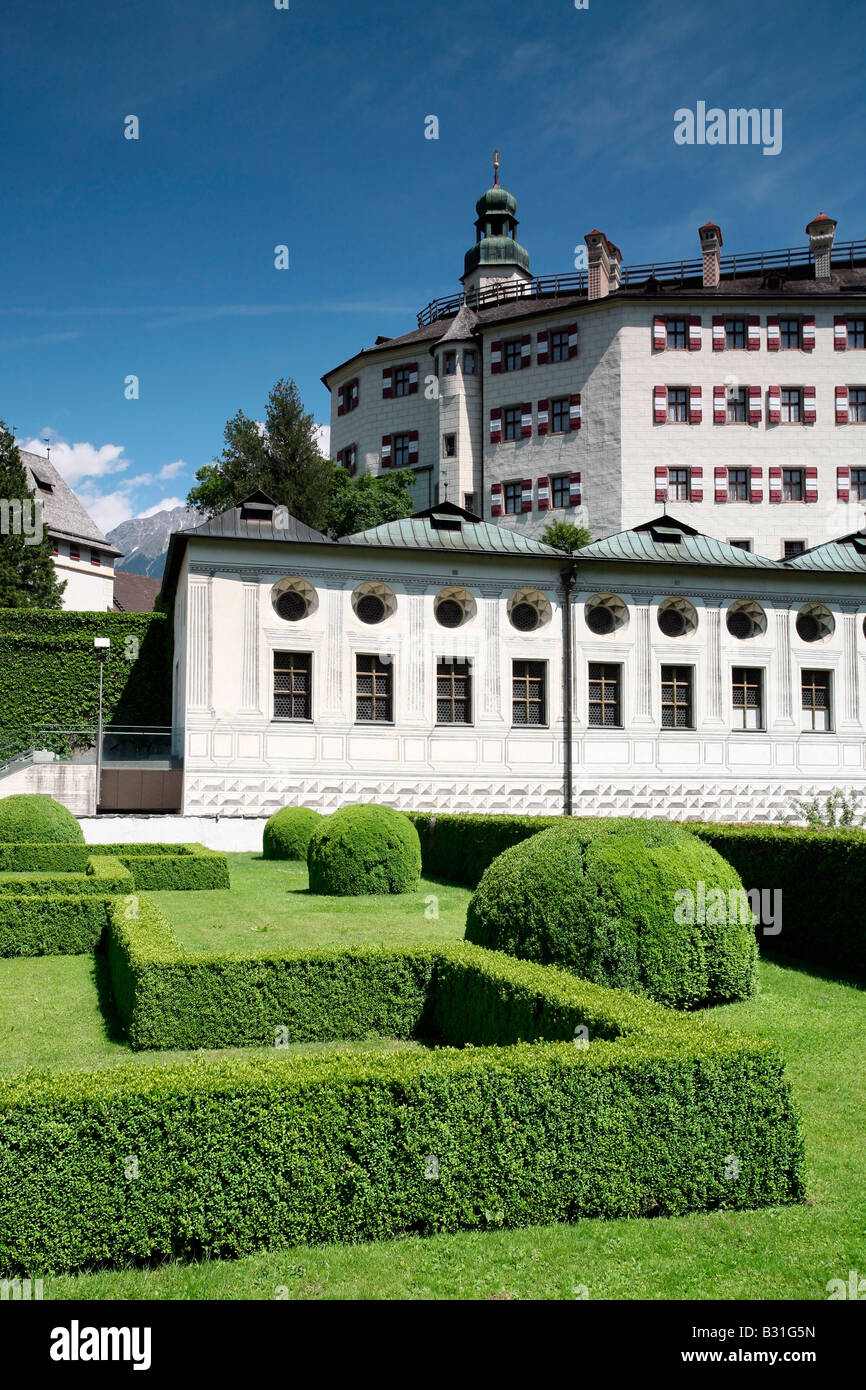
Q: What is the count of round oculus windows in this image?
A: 8